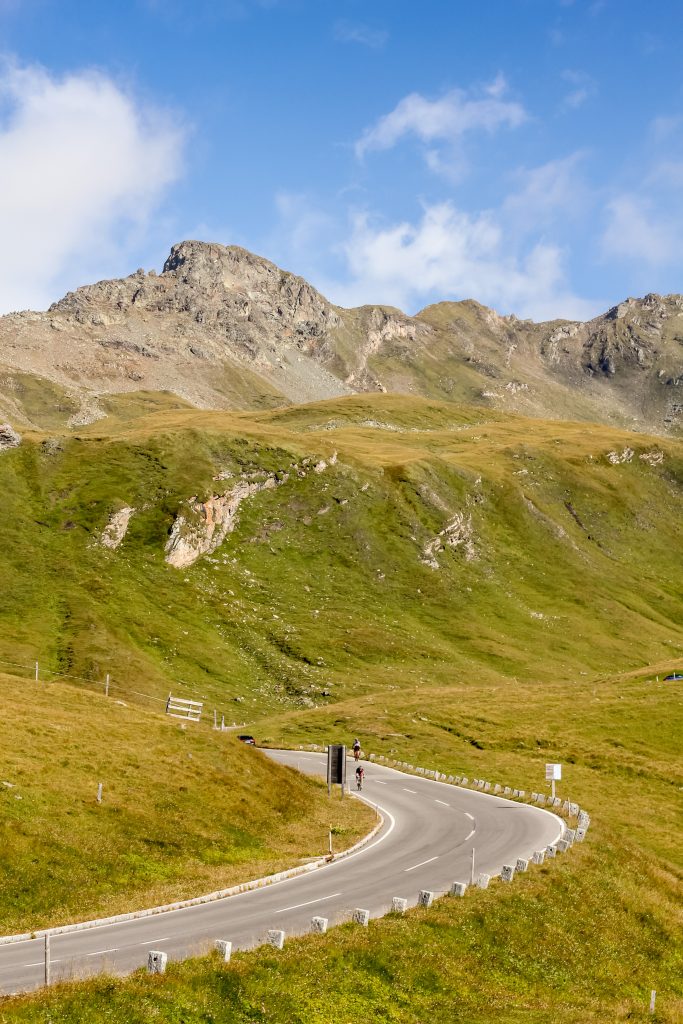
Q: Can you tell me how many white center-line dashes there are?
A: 13